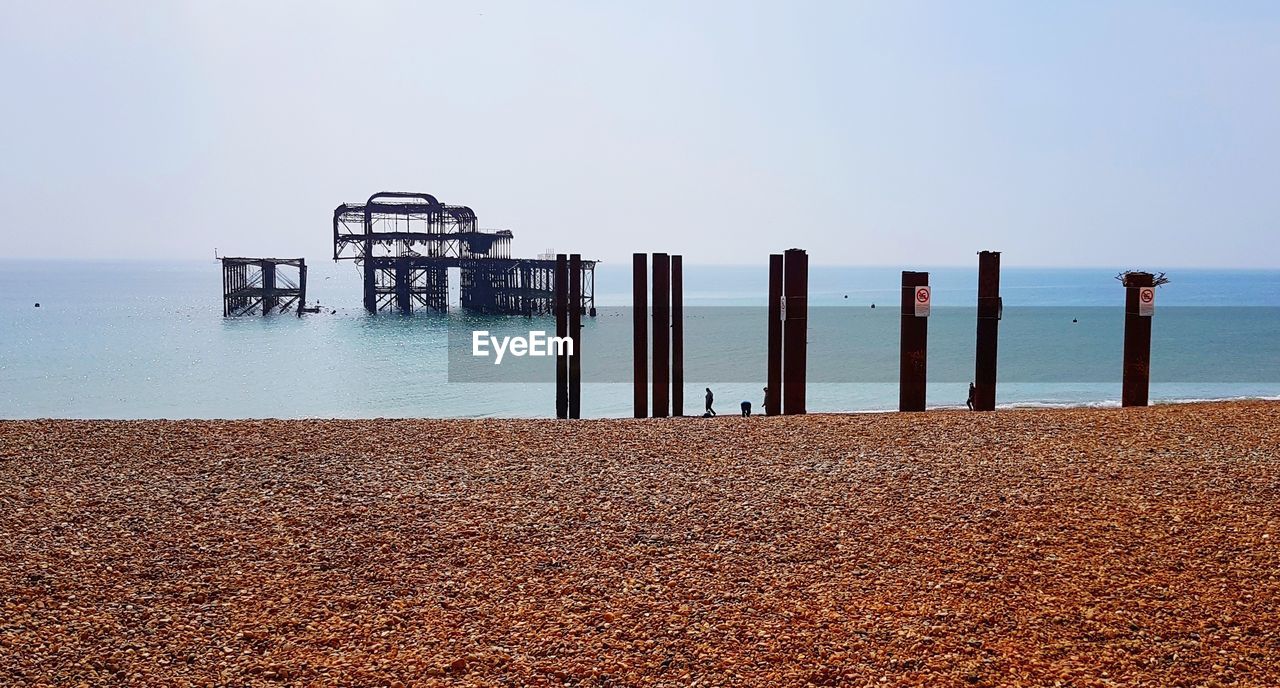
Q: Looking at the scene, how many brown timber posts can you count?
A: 10